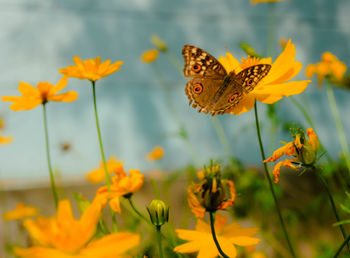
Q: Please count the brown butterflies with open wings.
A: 1